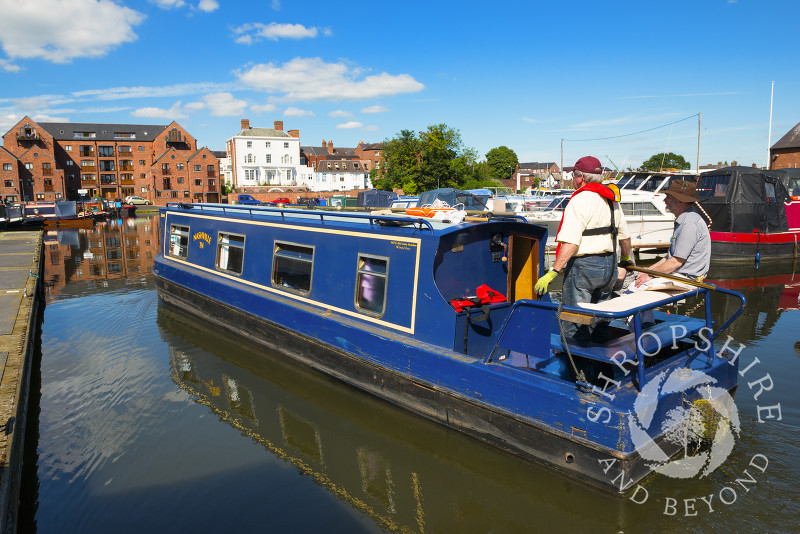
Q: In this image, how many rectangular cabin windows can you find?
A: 4